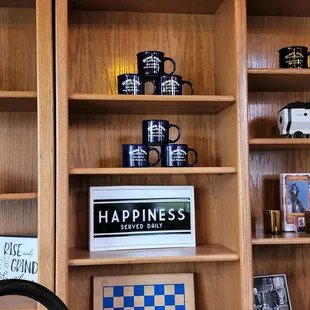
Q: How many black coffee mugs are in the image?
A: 7